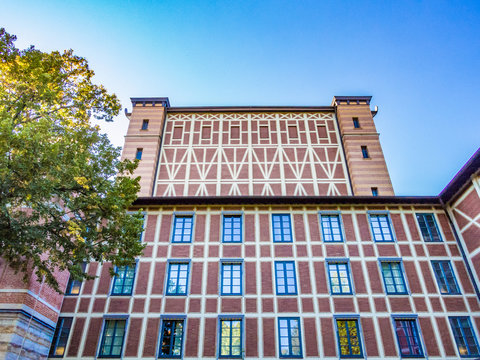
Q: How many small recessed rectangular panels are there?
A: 6